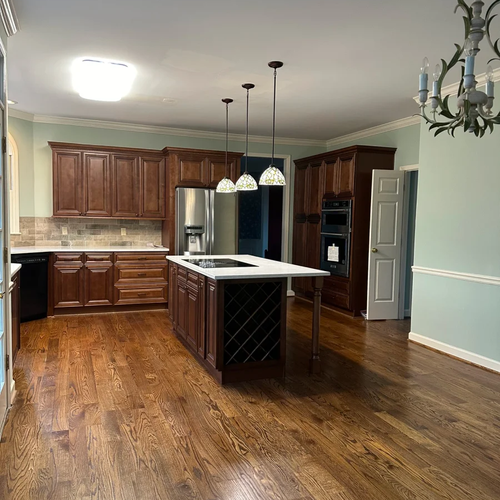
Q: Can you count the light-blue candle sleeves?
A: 4